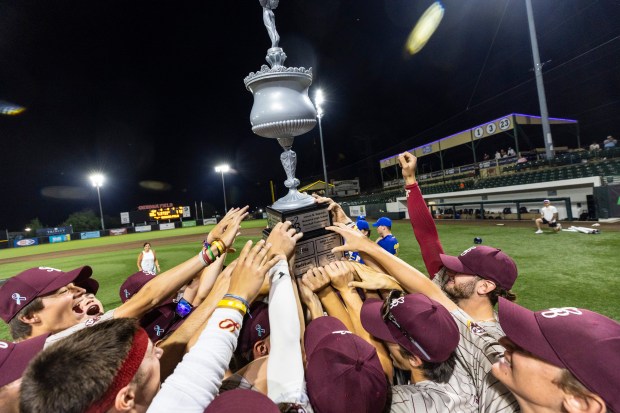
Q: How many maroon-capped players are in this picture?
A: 11